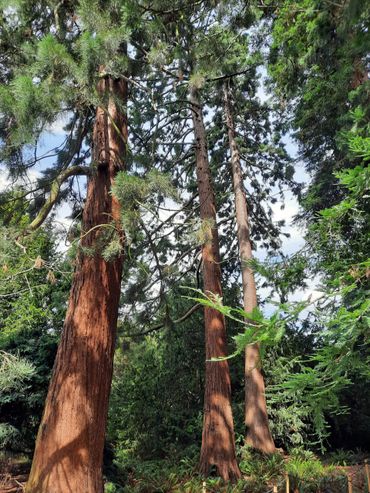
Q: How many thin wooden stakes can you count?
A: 5